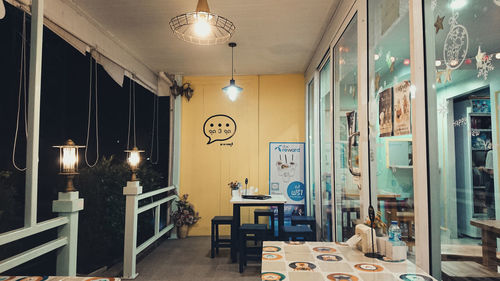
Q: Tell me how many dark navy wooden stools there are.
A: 5